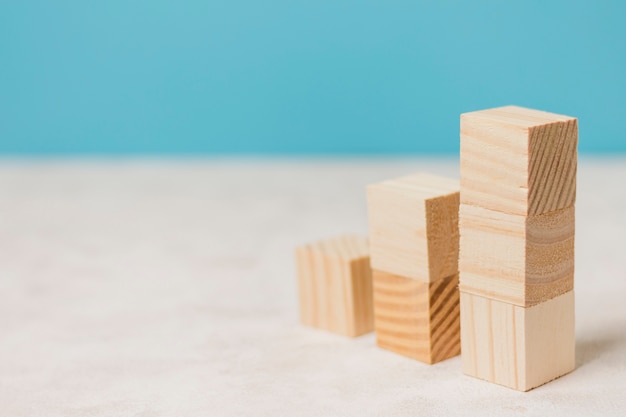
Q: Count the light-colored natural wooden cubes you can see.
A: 6